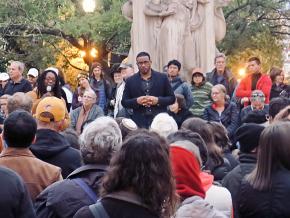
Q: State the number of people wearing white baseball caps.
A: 2